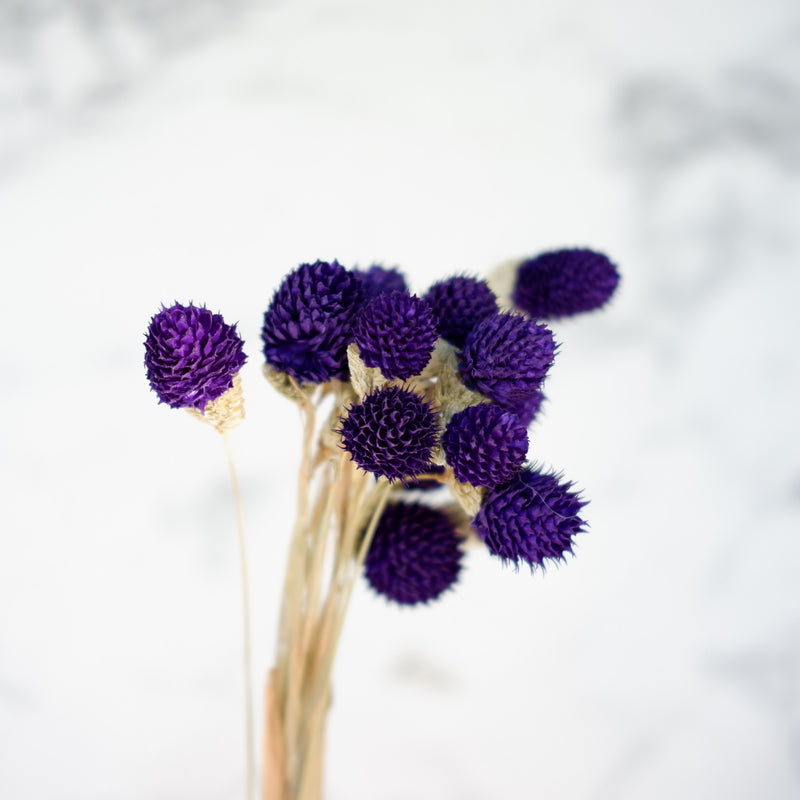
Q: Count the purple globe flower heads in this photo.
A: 12